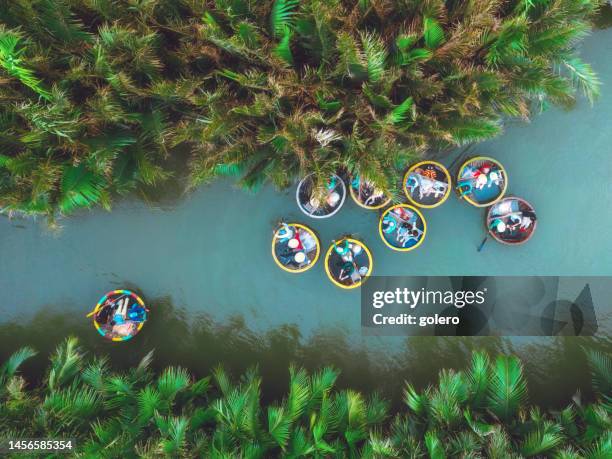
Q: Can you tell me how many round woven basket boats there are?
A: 9